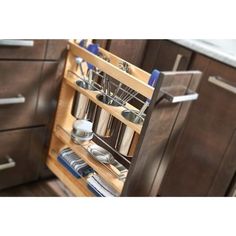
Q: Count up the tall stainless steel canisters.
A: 3